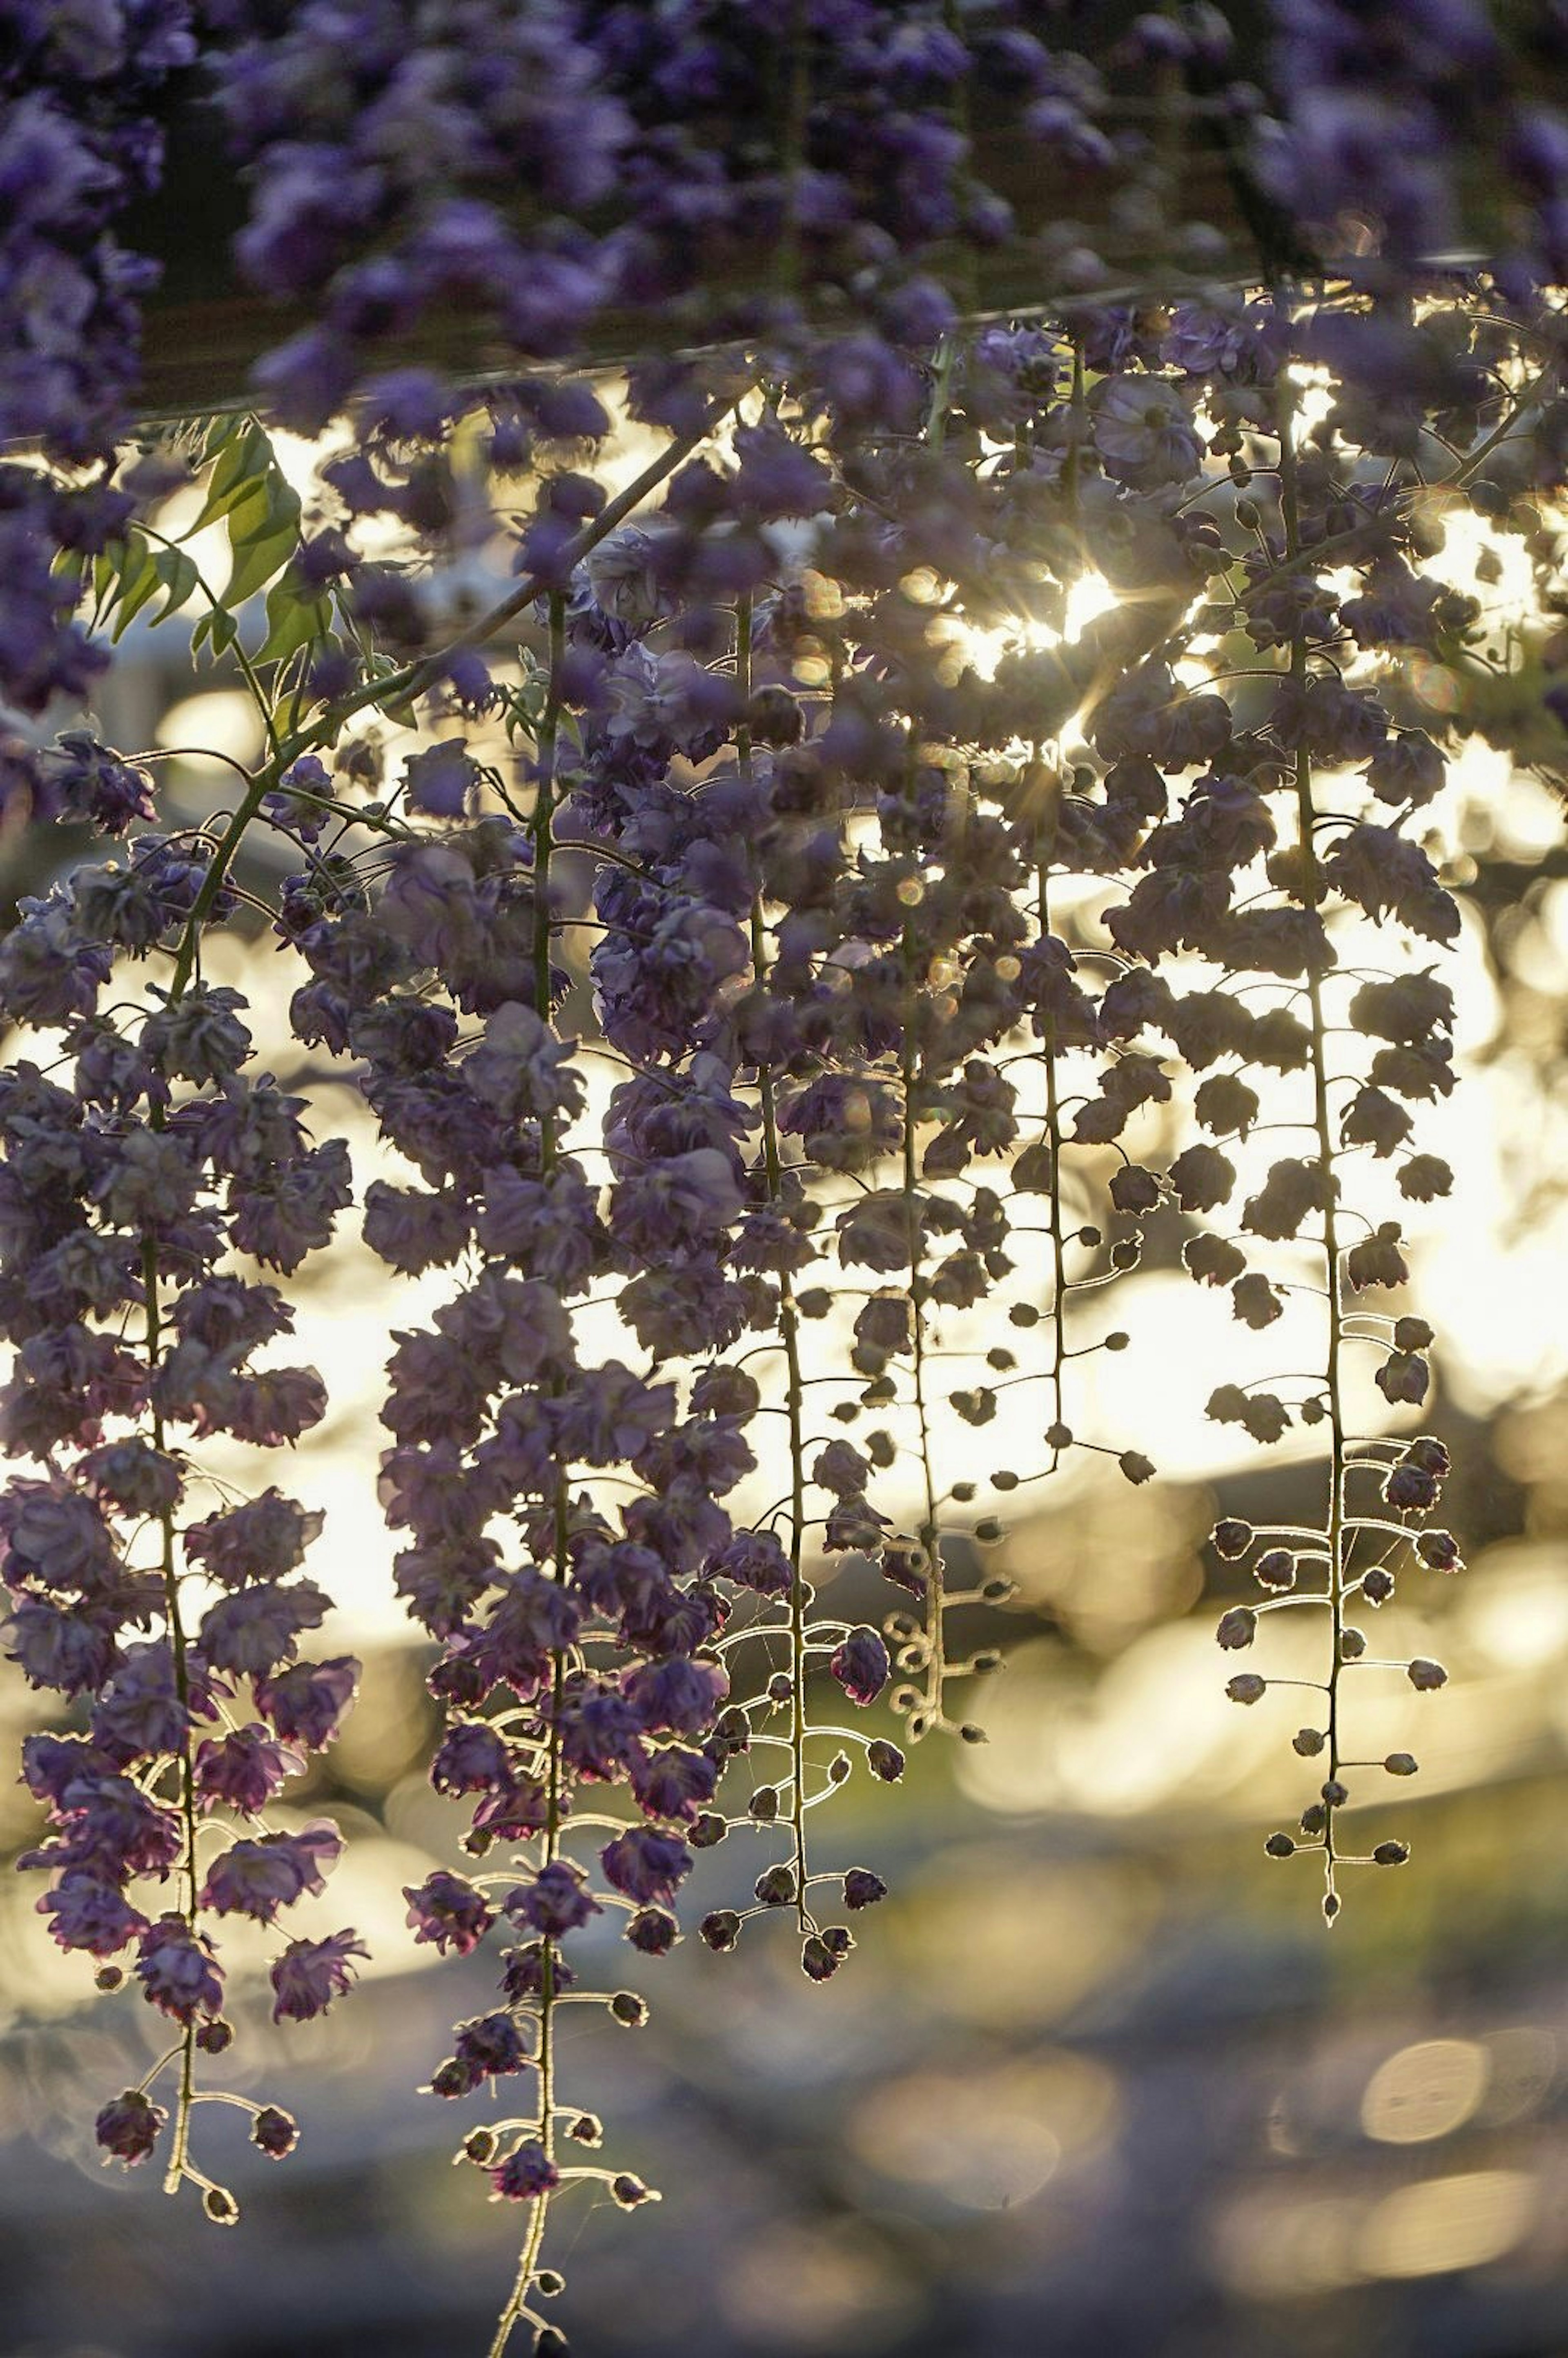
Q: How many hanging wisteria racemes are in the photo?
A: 6